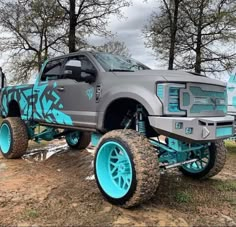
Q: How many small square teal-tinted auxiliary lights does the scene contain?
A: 2